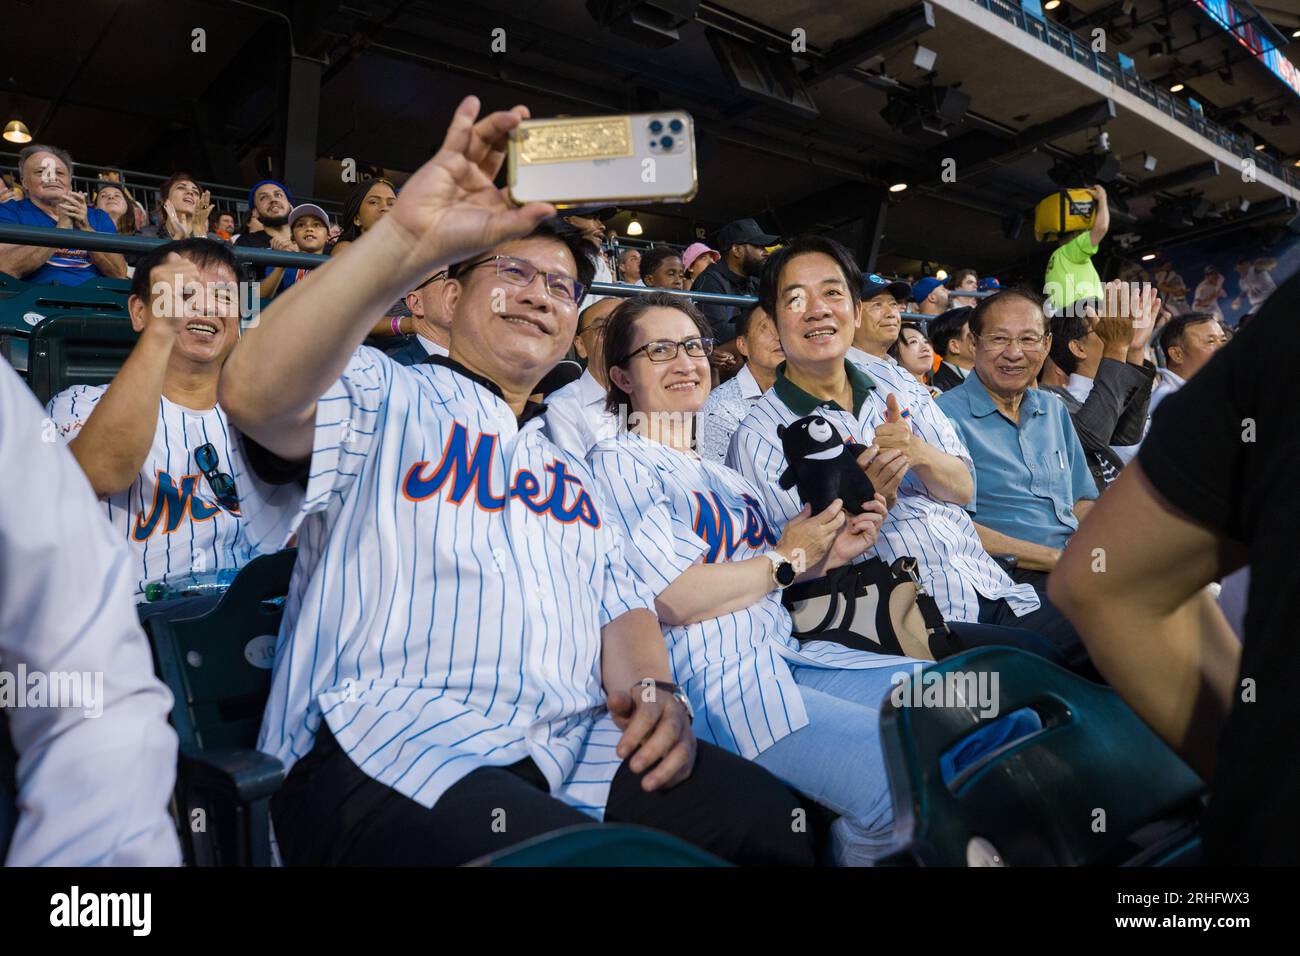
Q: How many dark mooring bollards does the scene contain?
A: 0